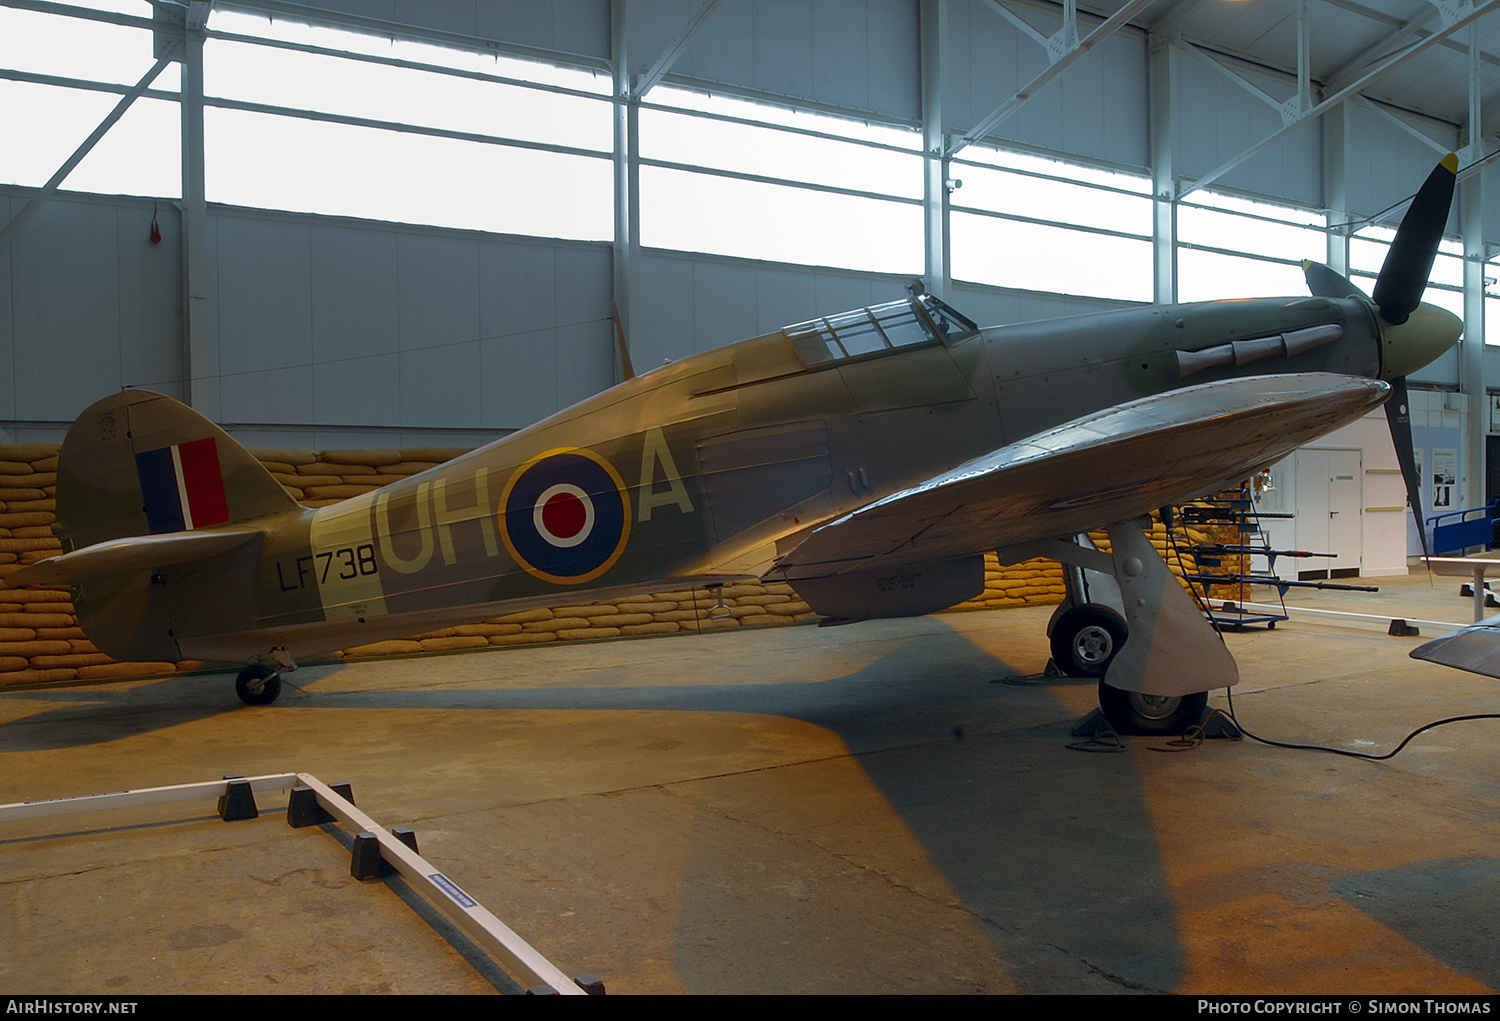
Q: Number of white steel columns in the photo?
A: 6